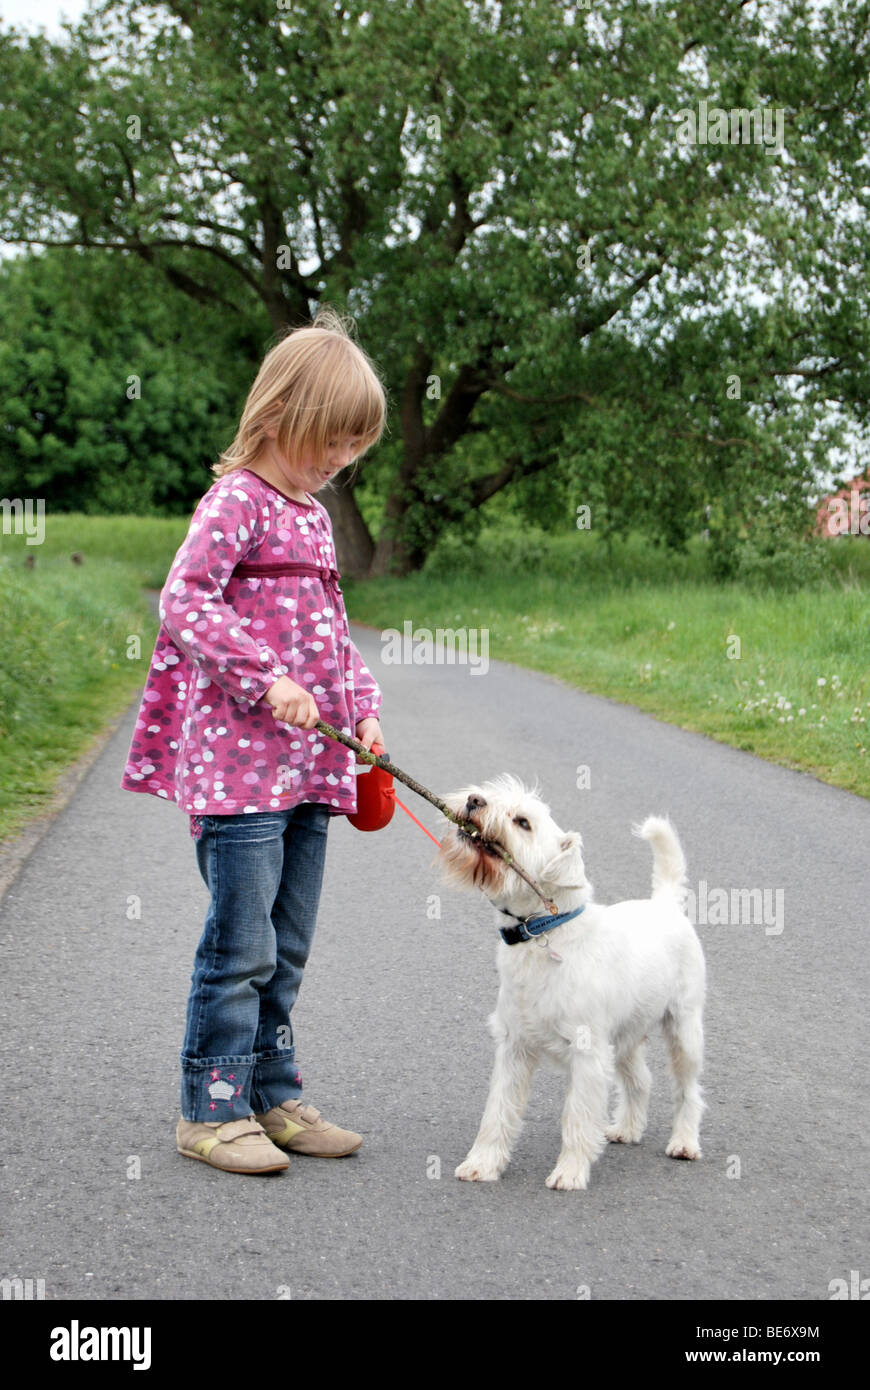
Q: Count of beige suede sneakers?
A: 2